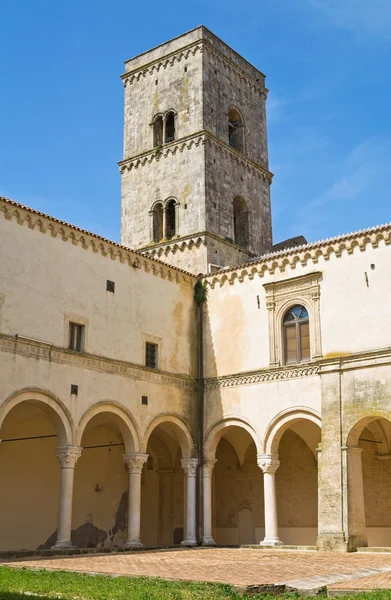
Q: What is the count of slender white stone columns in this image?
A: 5